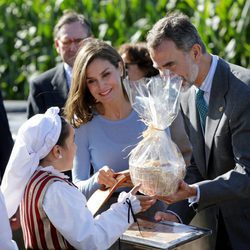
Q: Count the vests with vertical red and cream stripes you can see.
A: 1